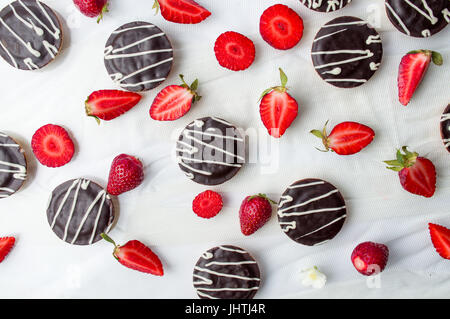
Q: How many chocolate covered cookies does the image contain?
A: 11